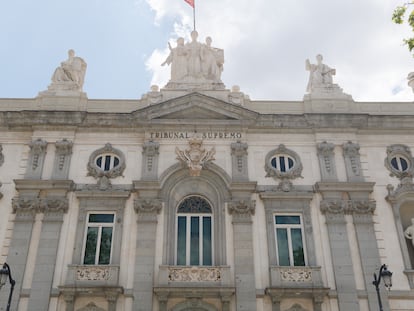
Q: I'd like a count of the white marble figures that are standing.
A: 3